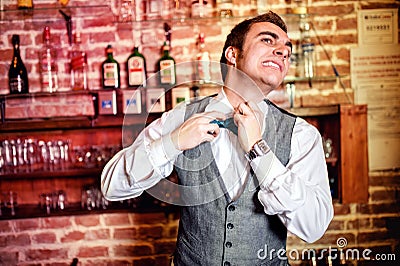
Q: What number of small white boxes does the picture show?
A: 4